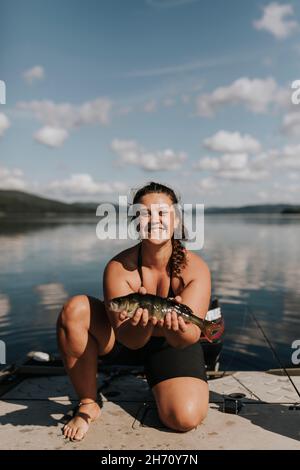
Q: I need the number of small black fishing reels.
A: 1